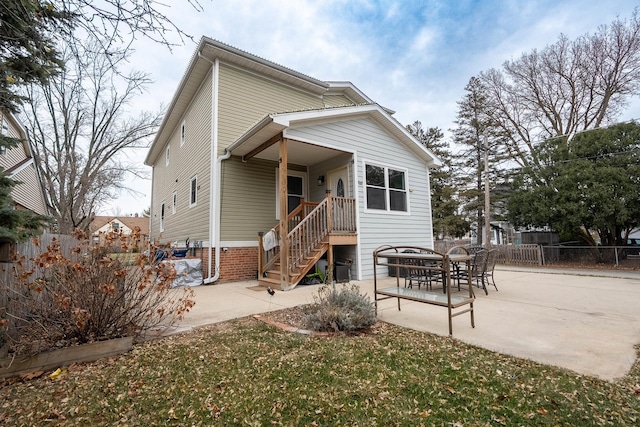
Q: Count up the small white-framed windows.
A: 5